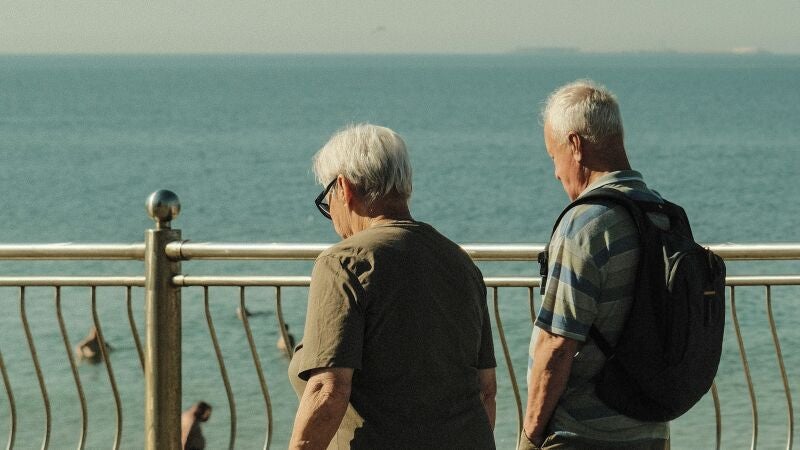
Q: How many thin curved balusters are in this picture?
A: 13